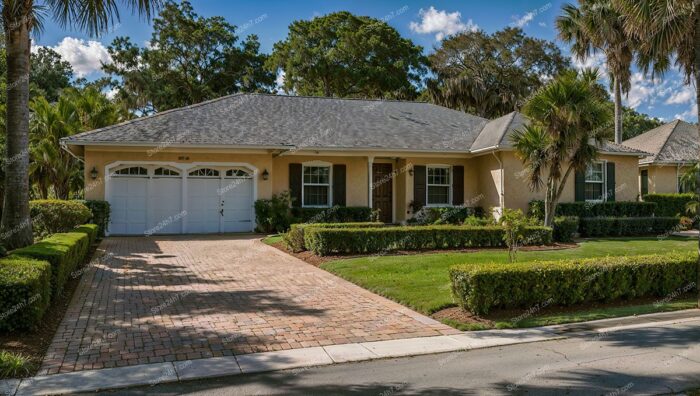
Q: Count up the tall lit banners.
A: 0